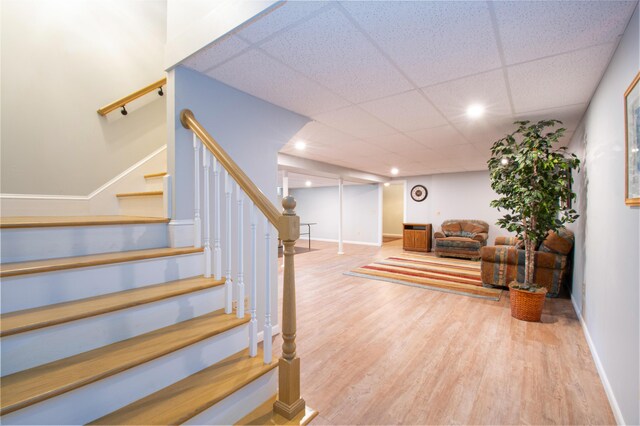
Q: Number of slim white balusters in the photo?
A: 7